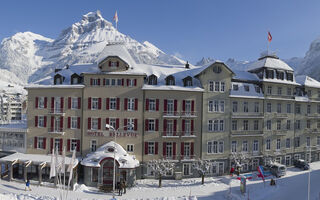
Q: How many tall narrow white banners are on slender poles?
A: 4